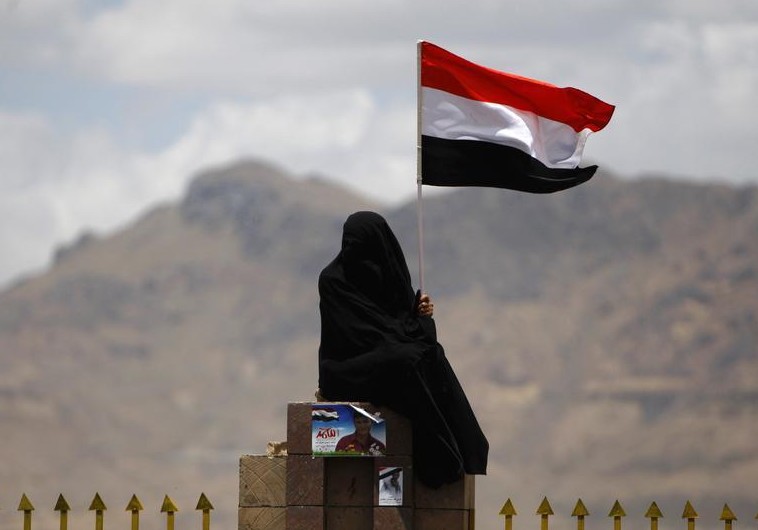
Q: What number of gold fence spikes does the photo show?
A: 13